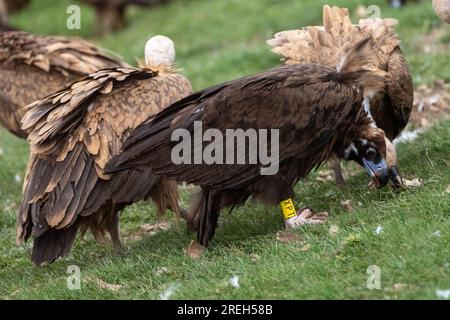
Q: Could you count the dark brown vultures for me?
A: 1